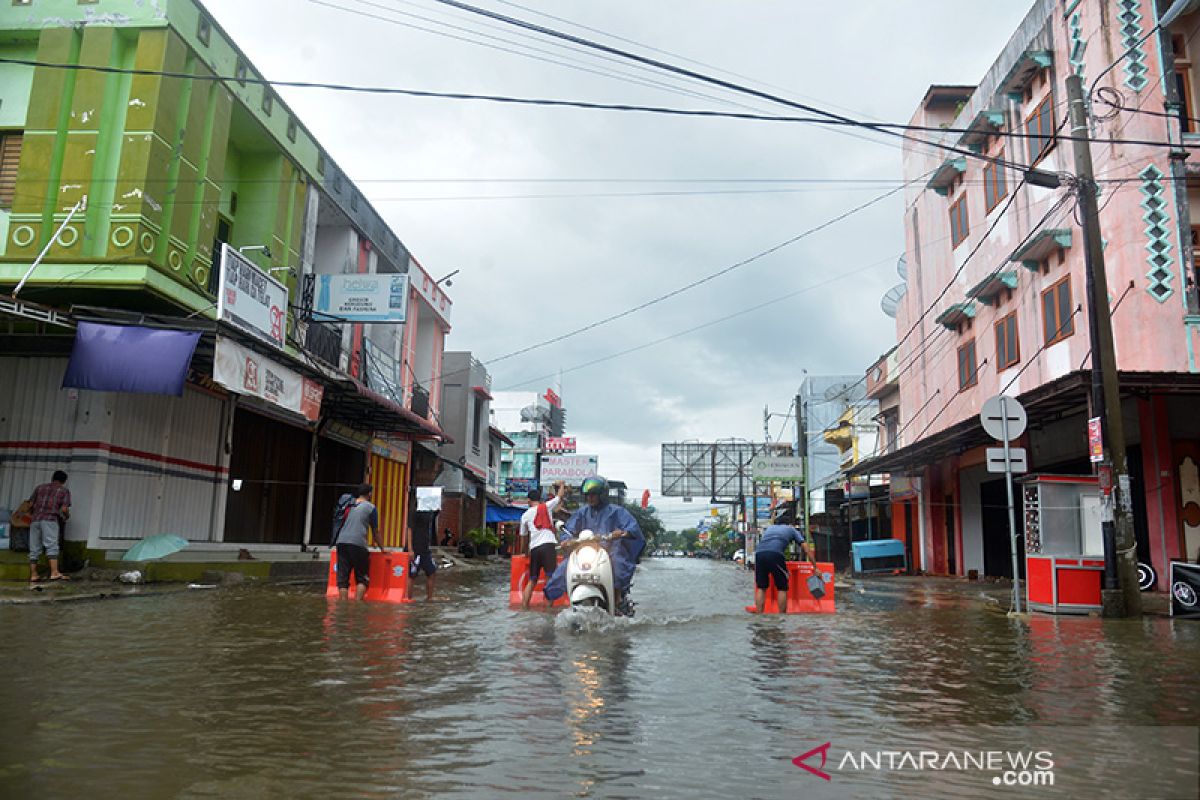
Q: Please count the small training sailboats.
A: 0